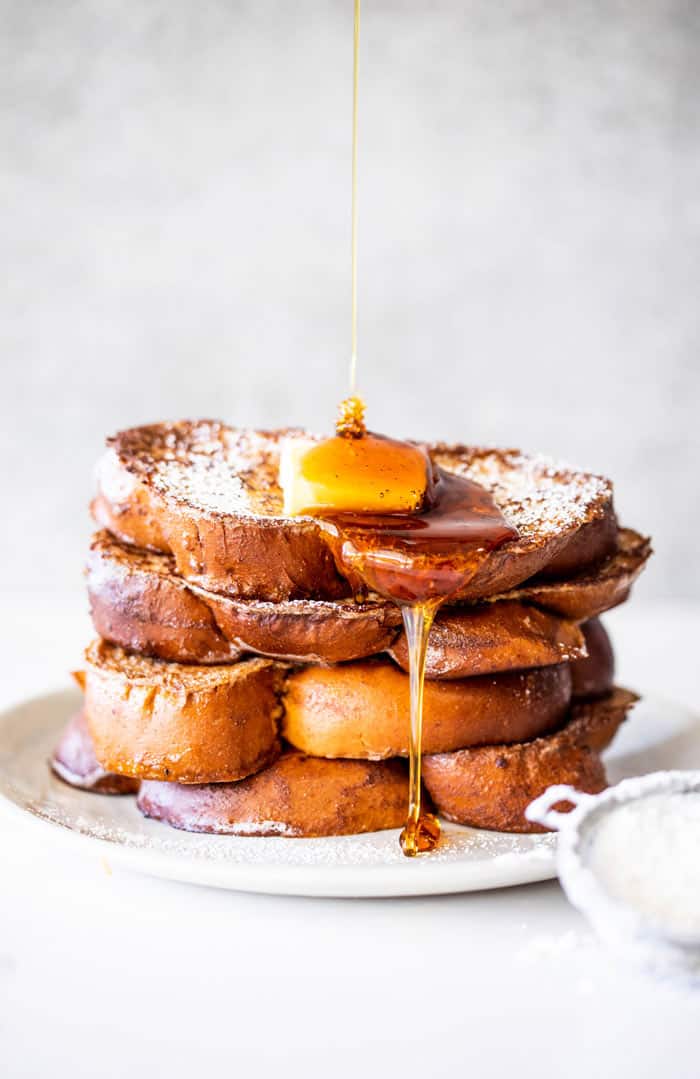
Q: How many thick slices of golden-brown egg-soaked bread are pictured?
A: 4